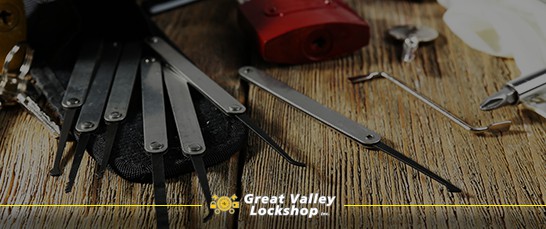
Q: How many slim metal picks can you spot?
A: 7